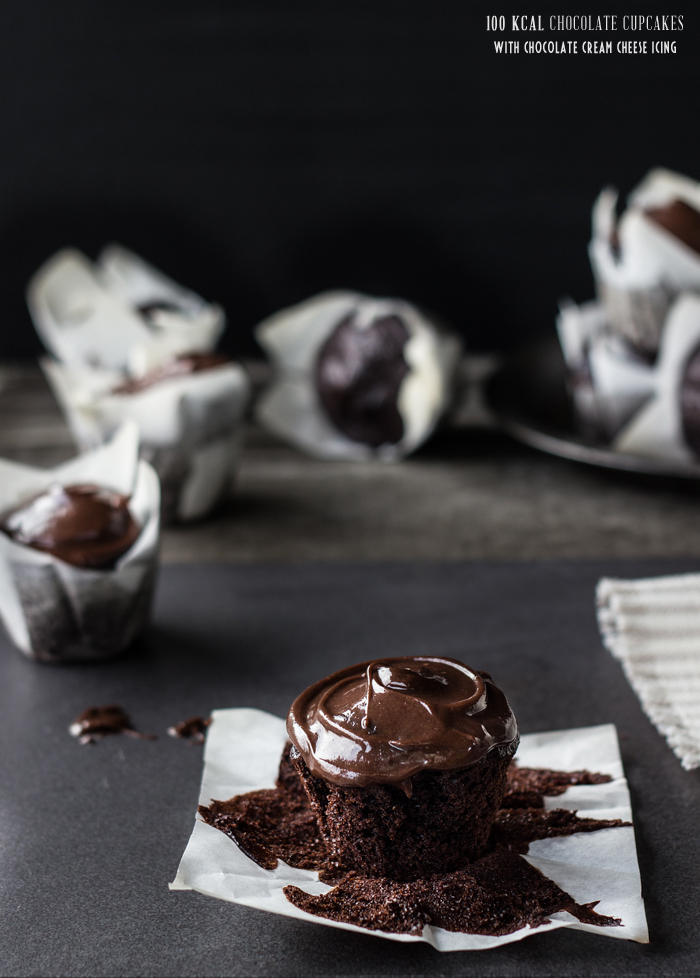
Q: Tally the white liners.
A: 8